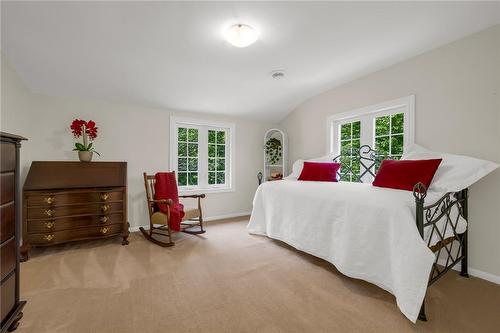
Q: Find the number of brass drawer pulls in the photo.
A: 8